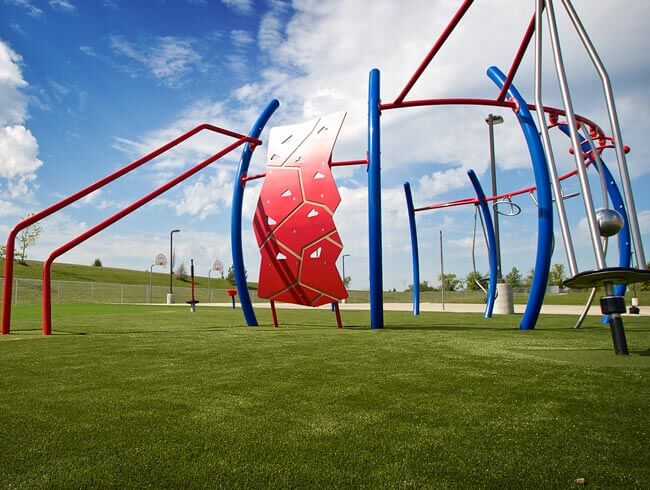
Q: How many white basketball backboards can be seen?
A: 2